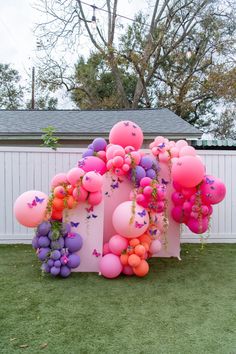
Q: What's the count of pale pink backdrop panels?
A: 3